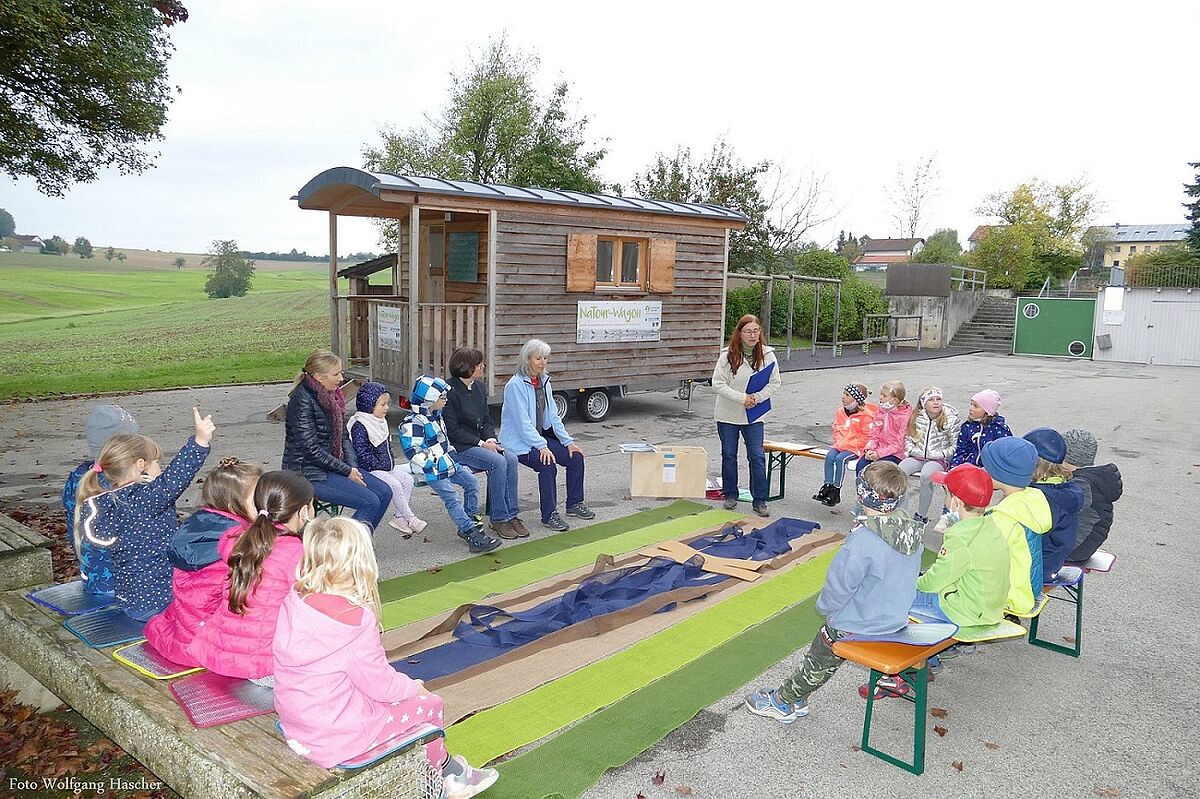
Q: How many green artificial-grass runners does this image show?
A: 4